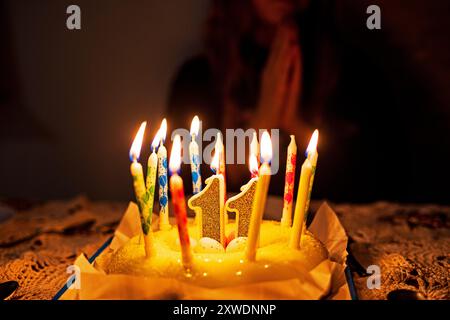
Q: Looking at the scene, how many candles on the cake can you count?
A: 13